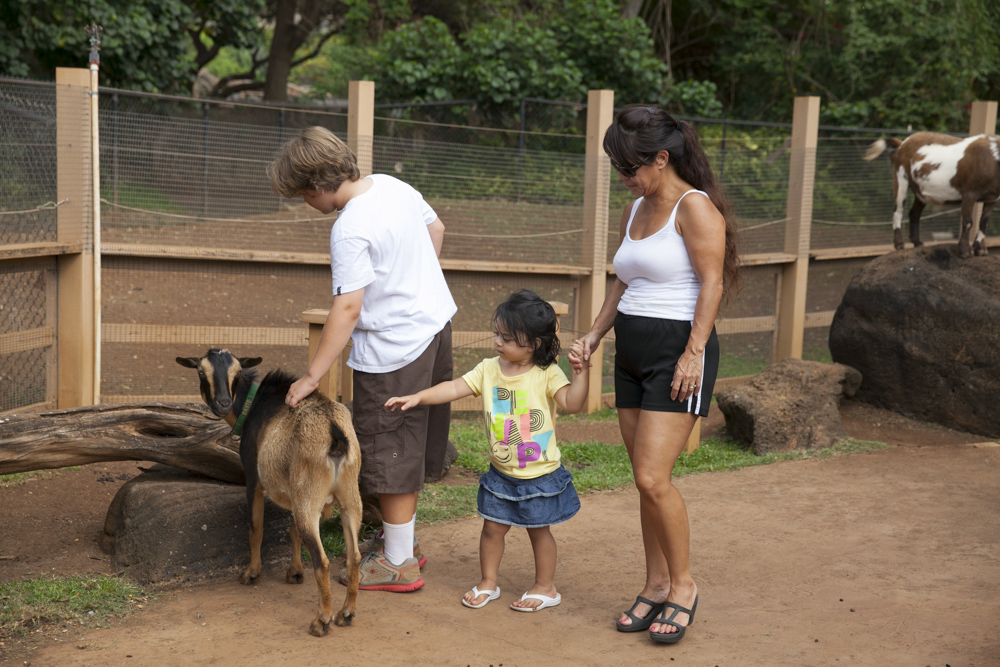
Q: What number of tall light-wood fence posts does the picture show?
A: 5